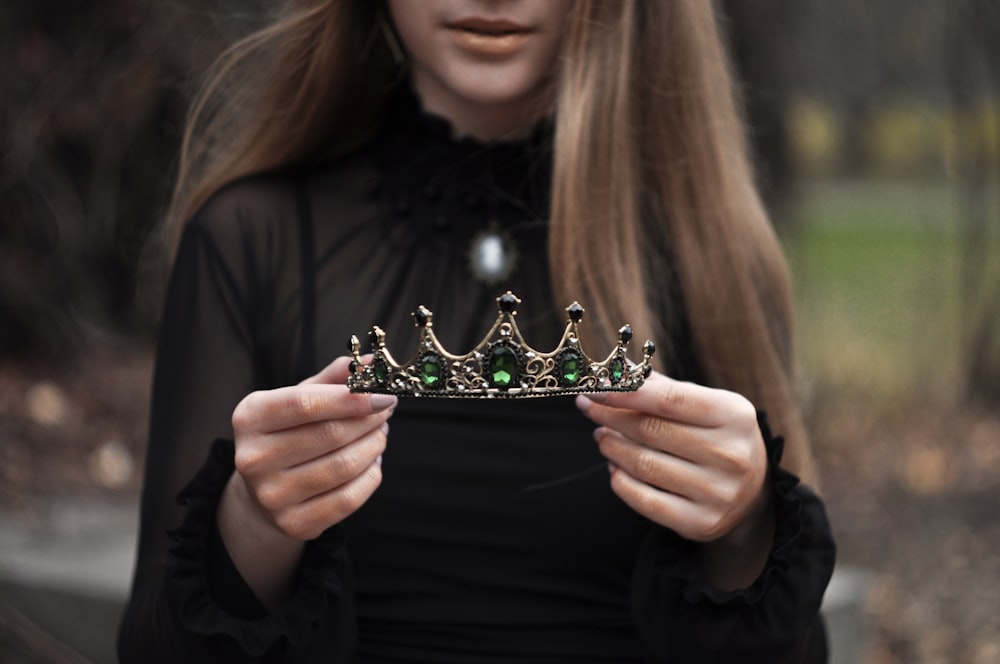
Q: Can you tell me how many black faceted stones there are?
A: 7